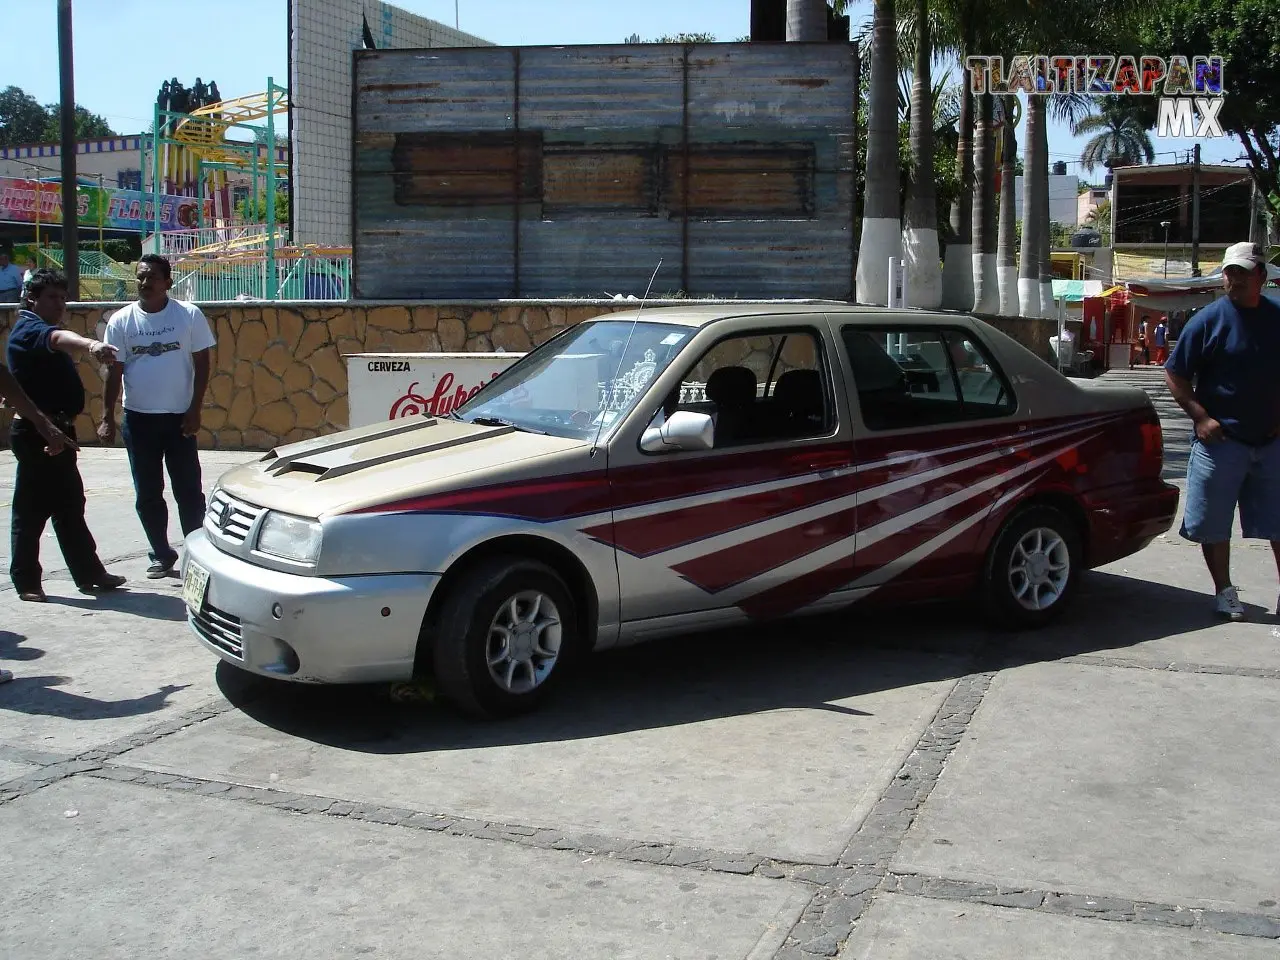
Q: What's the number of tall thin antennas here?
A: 1